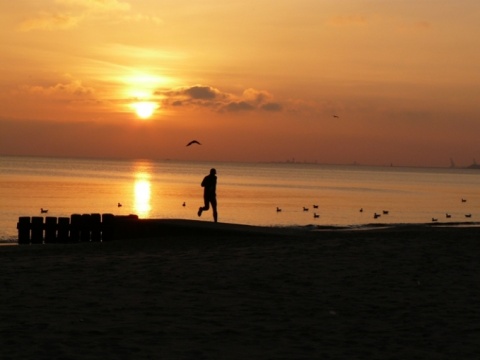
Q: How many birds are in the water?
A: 14